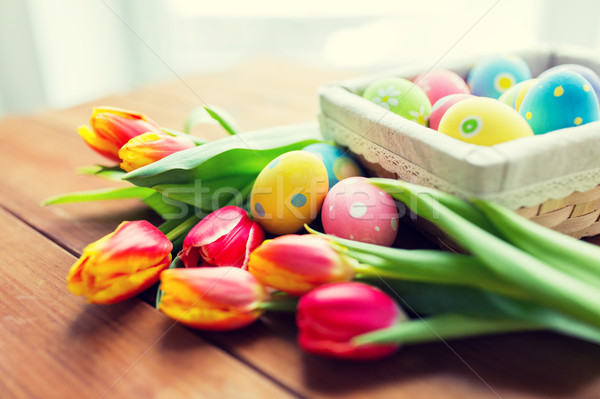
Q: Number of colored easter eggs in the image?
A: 11